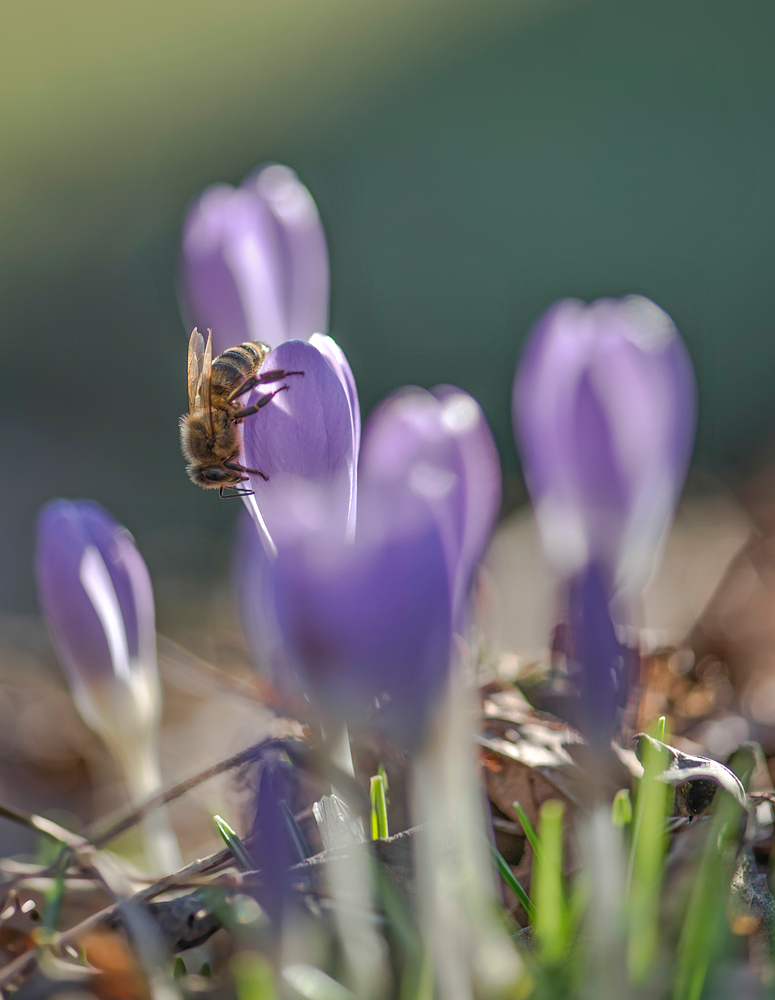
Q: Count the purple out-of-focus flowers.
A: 5